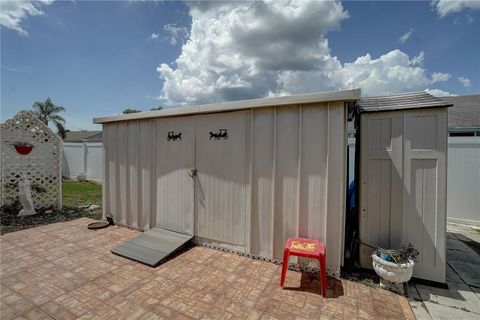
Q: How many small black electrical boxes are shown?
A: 0